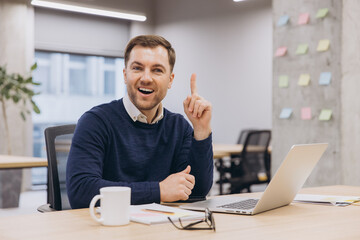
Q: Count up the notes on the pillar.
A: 12